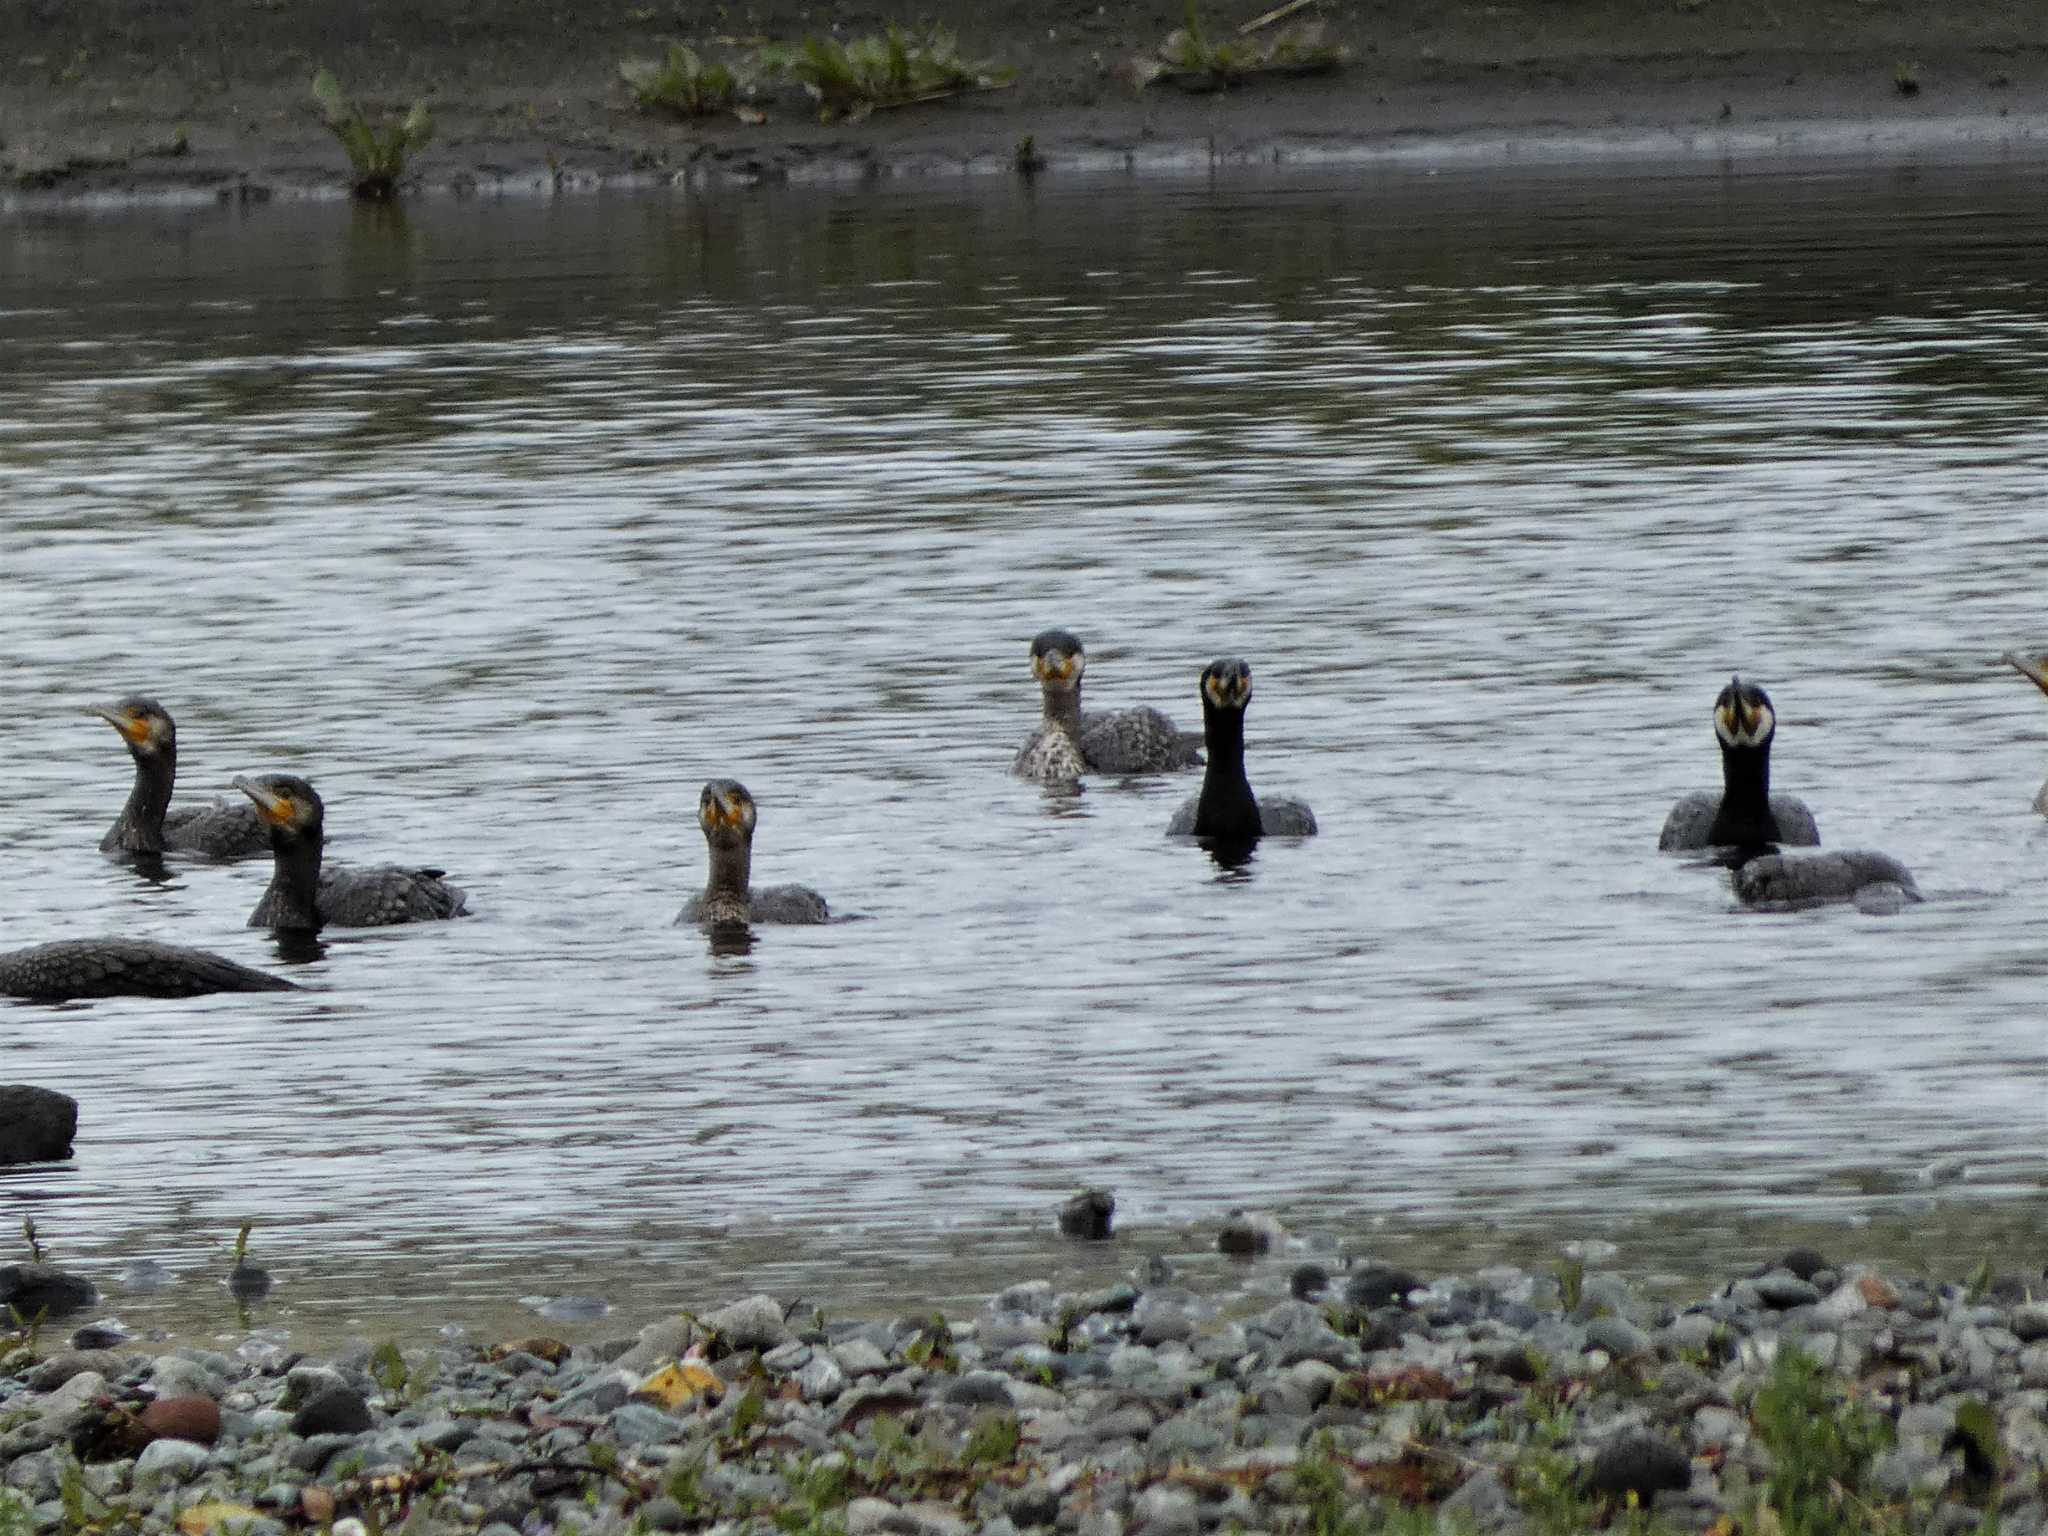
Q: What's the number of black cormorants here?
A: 2